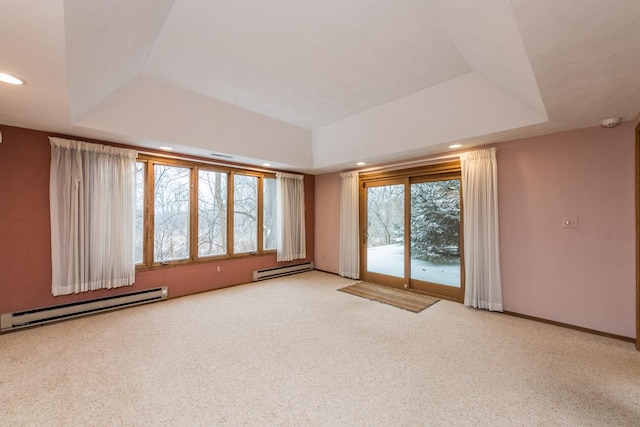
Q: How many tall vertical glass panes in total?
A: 7